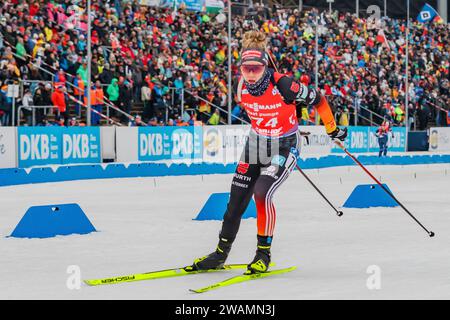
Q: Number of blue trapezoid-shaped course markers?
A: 3